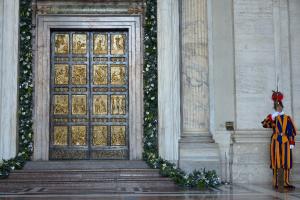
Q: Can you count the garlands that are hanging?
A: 2